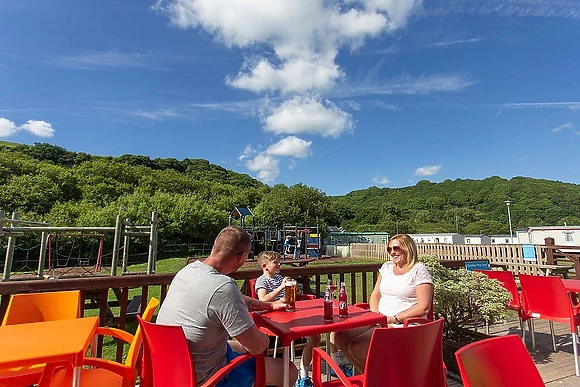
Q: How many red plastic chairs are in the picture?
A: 7